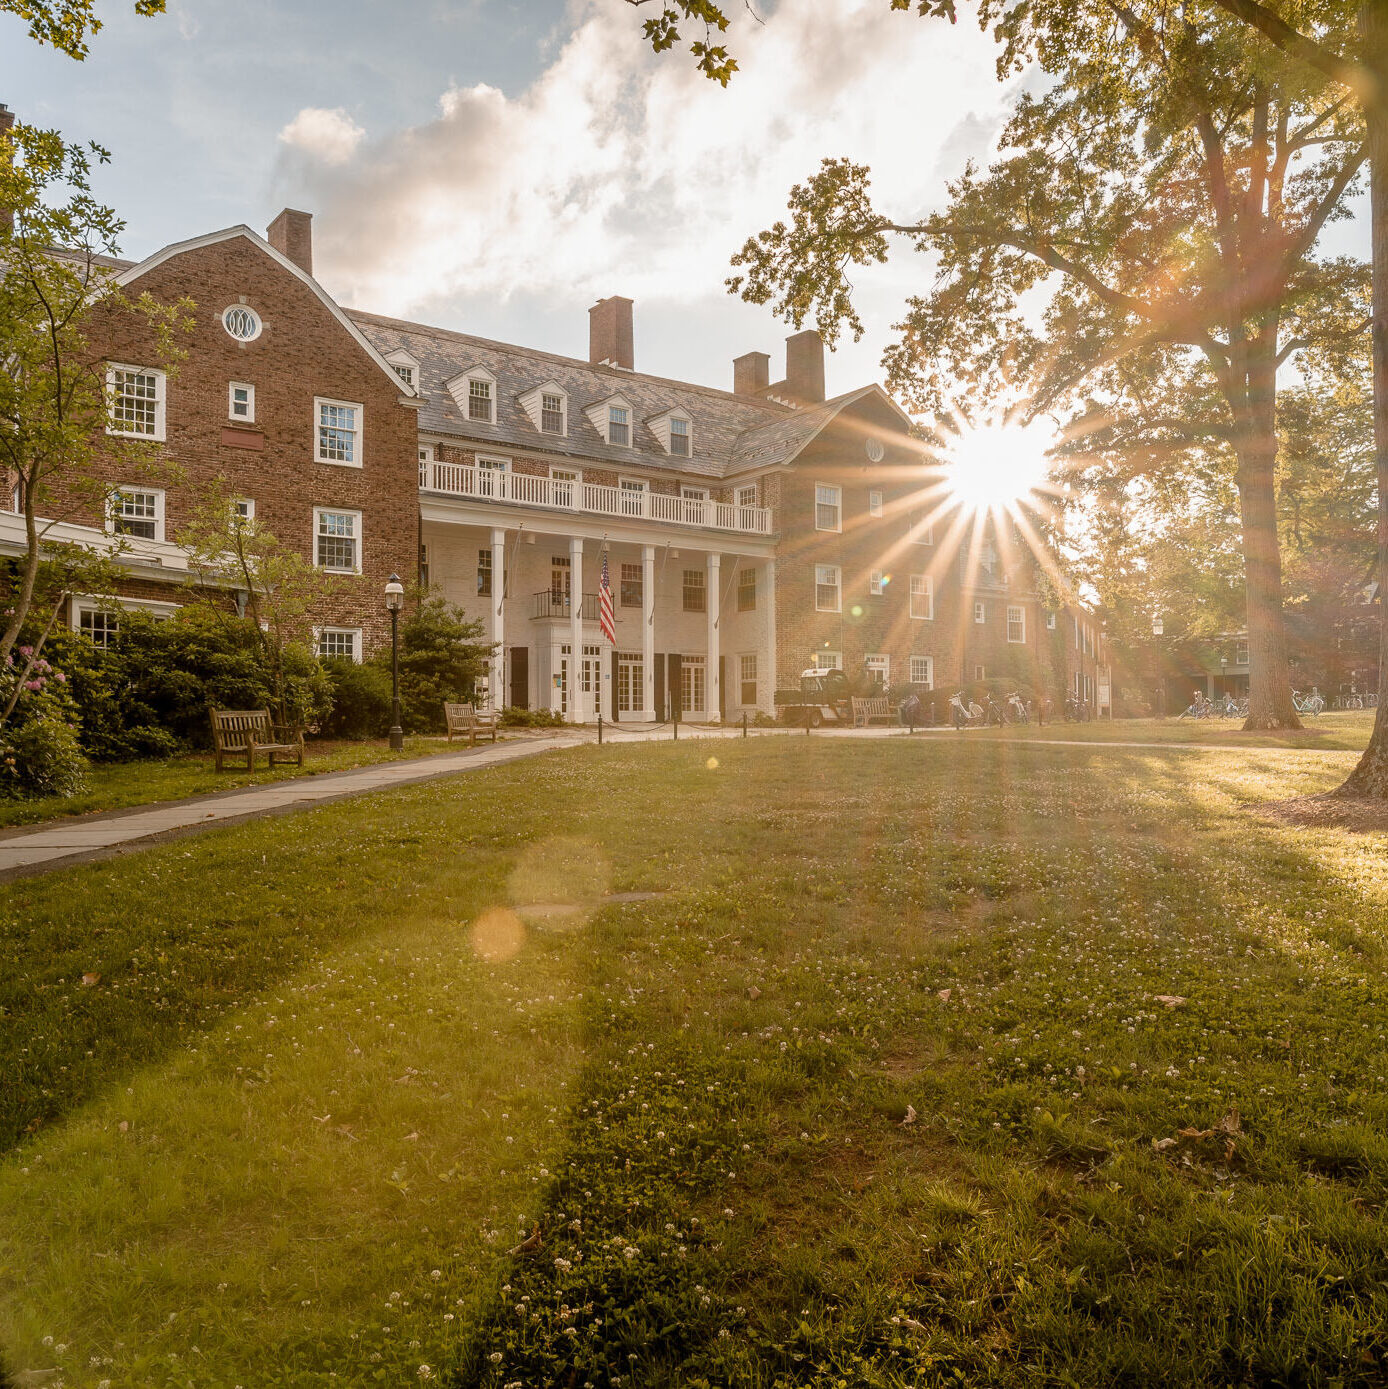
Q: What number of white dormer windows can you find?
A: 5